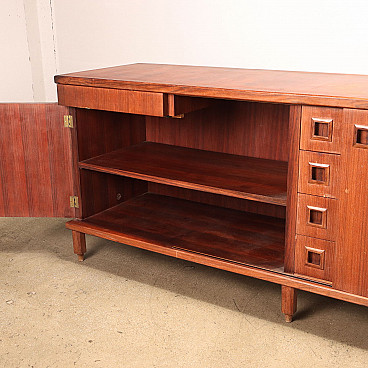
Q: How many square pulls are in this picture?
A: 5